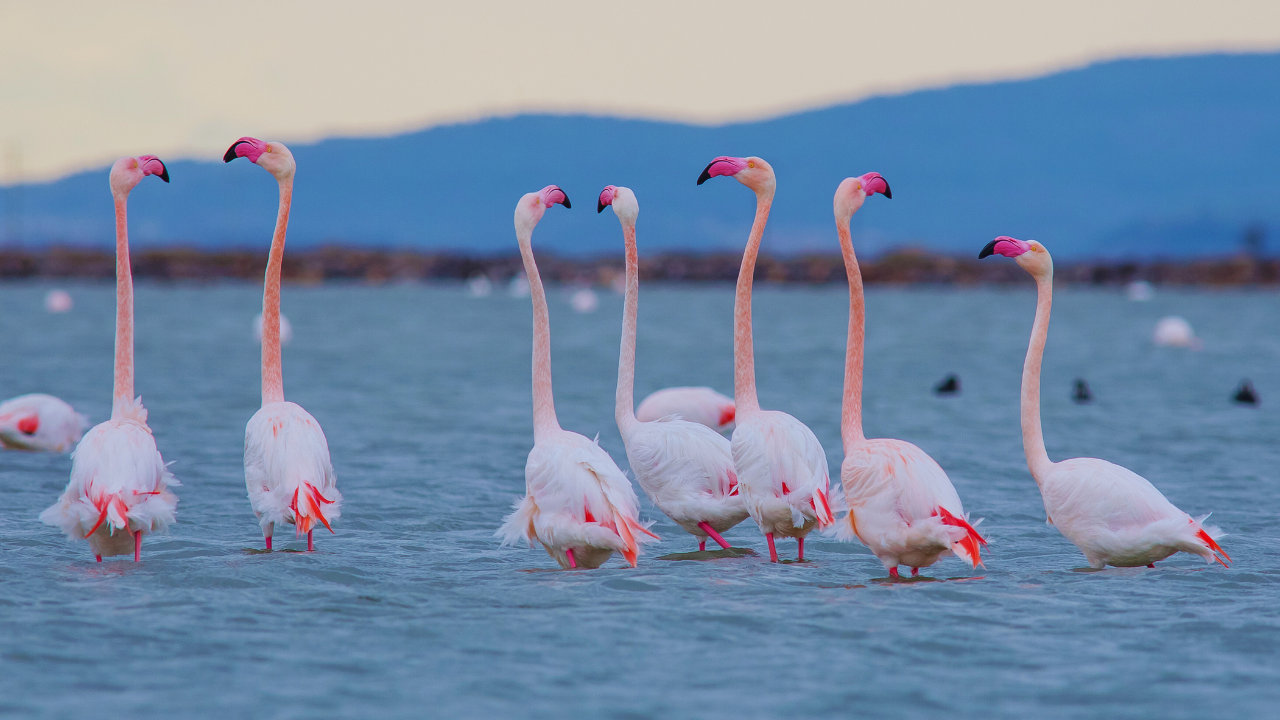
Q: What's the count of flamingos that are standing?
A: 7